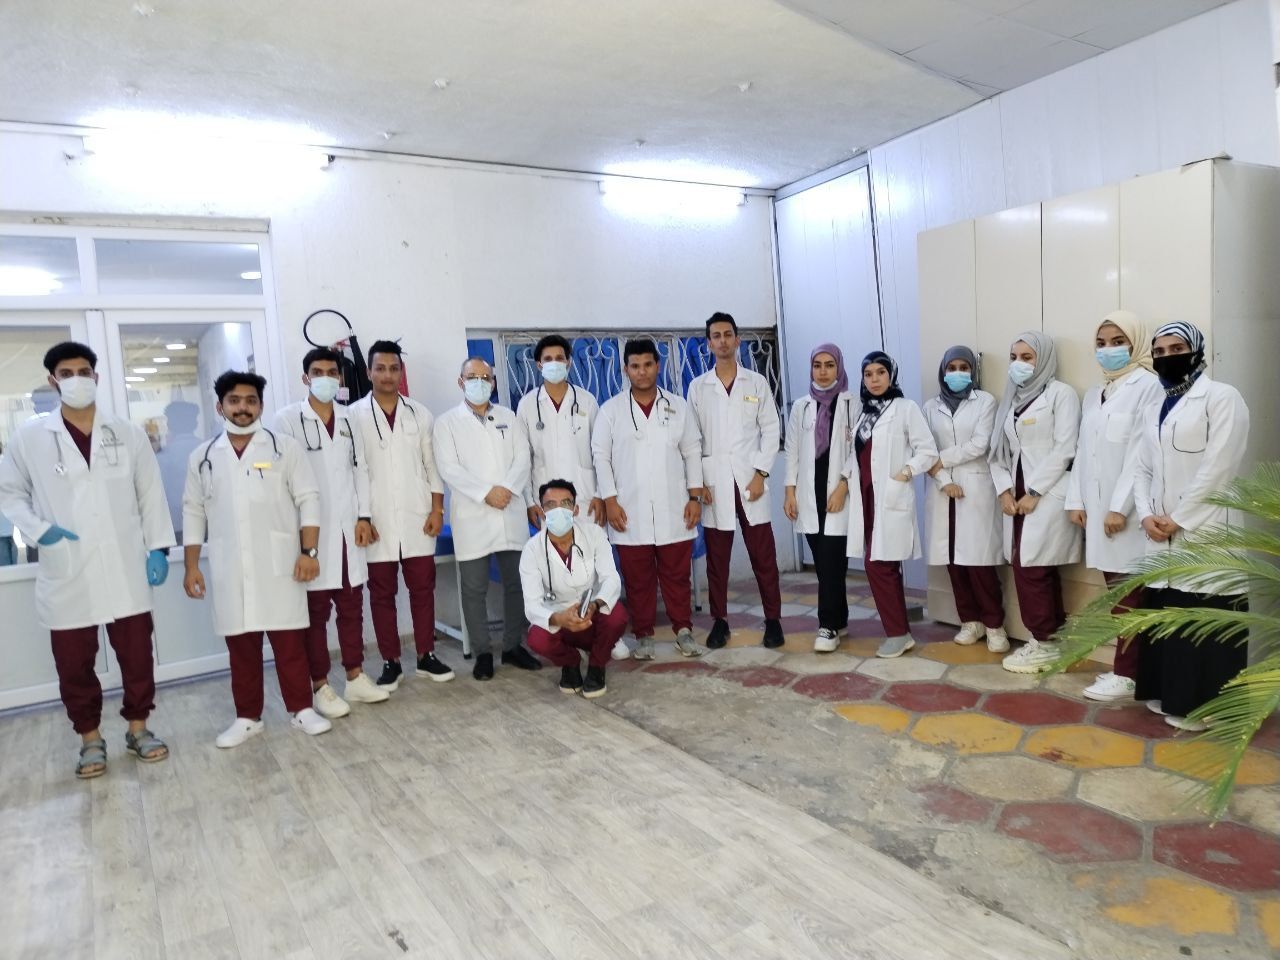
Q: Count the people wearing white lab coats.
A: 15